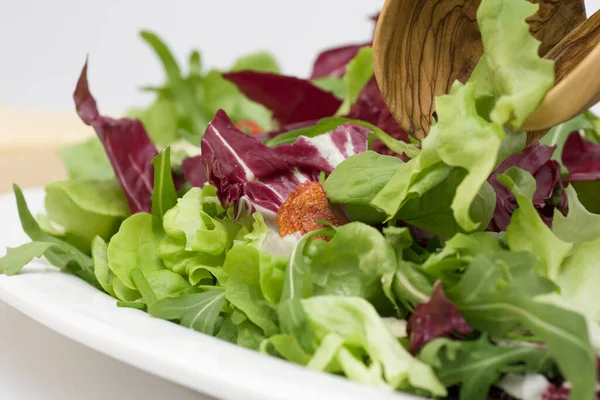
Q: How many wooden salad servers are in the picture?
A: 2